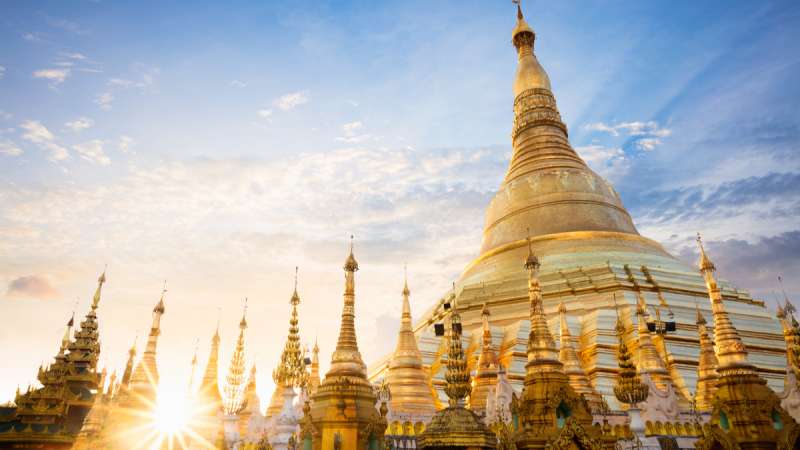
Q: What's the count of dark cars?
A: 0